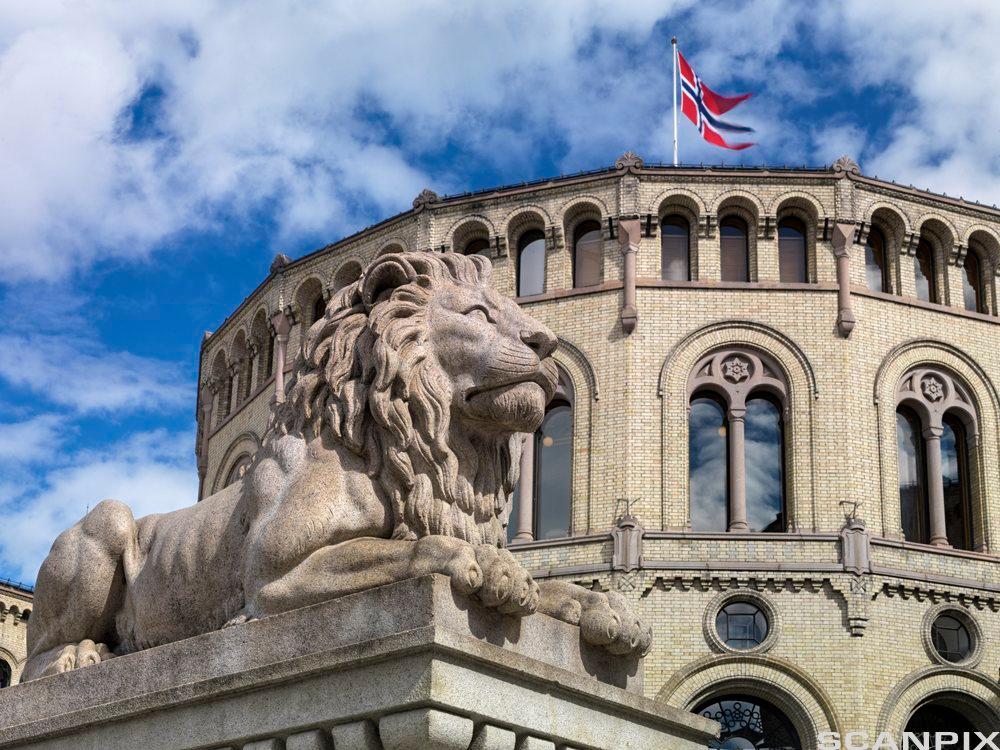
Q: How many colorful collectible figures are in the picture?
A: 0